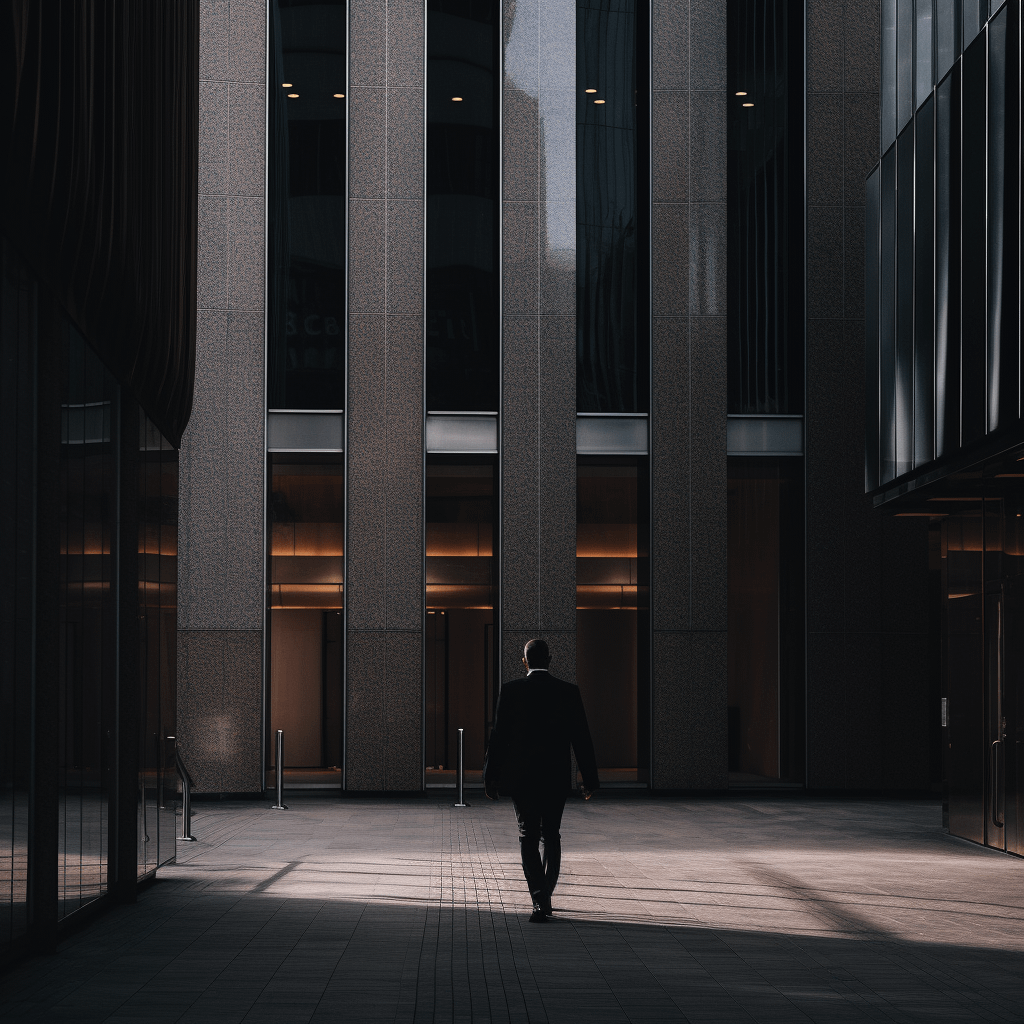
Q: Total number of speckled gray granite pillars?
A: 5